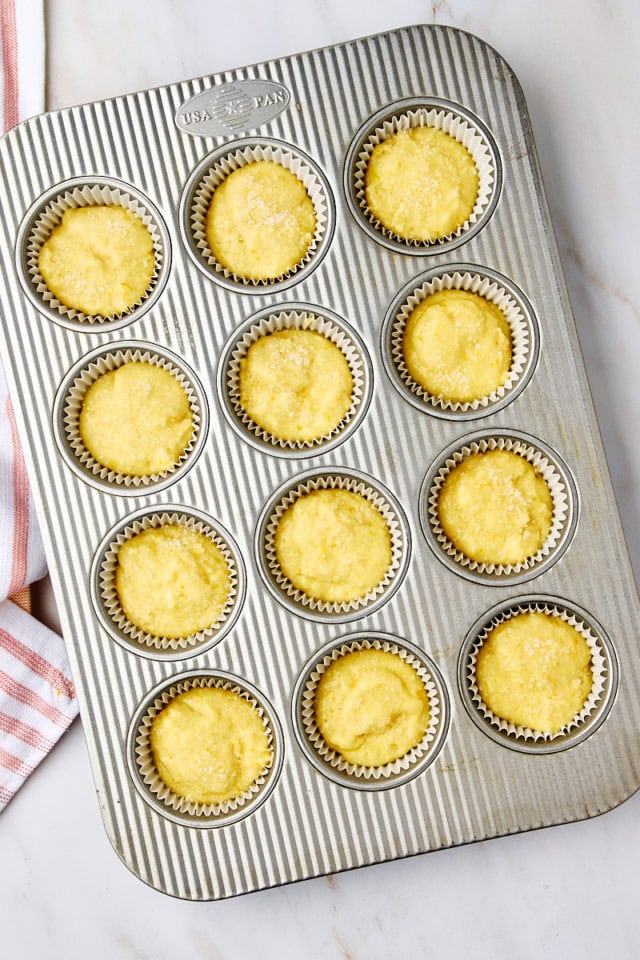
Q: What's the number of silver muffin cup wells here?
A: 12